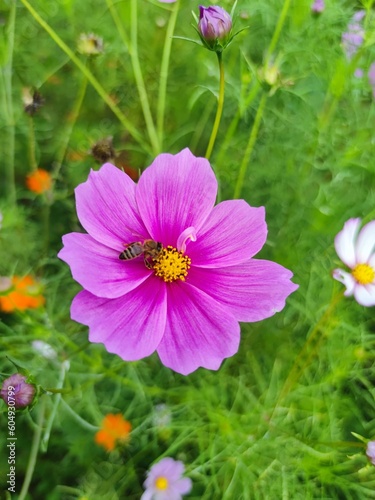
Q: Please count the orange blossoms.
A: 3